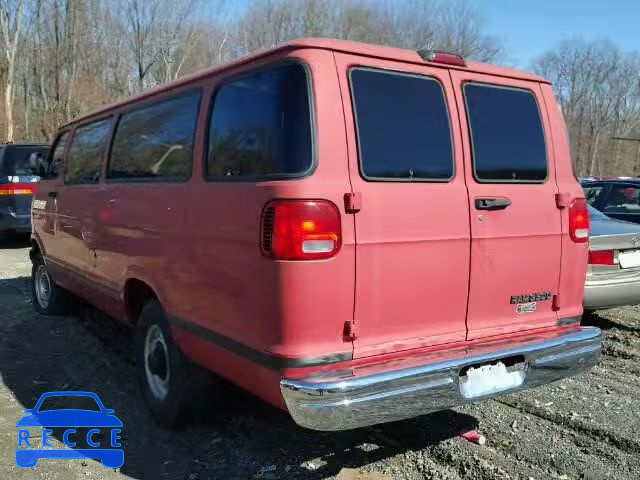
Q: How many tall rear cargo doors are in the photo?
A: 2